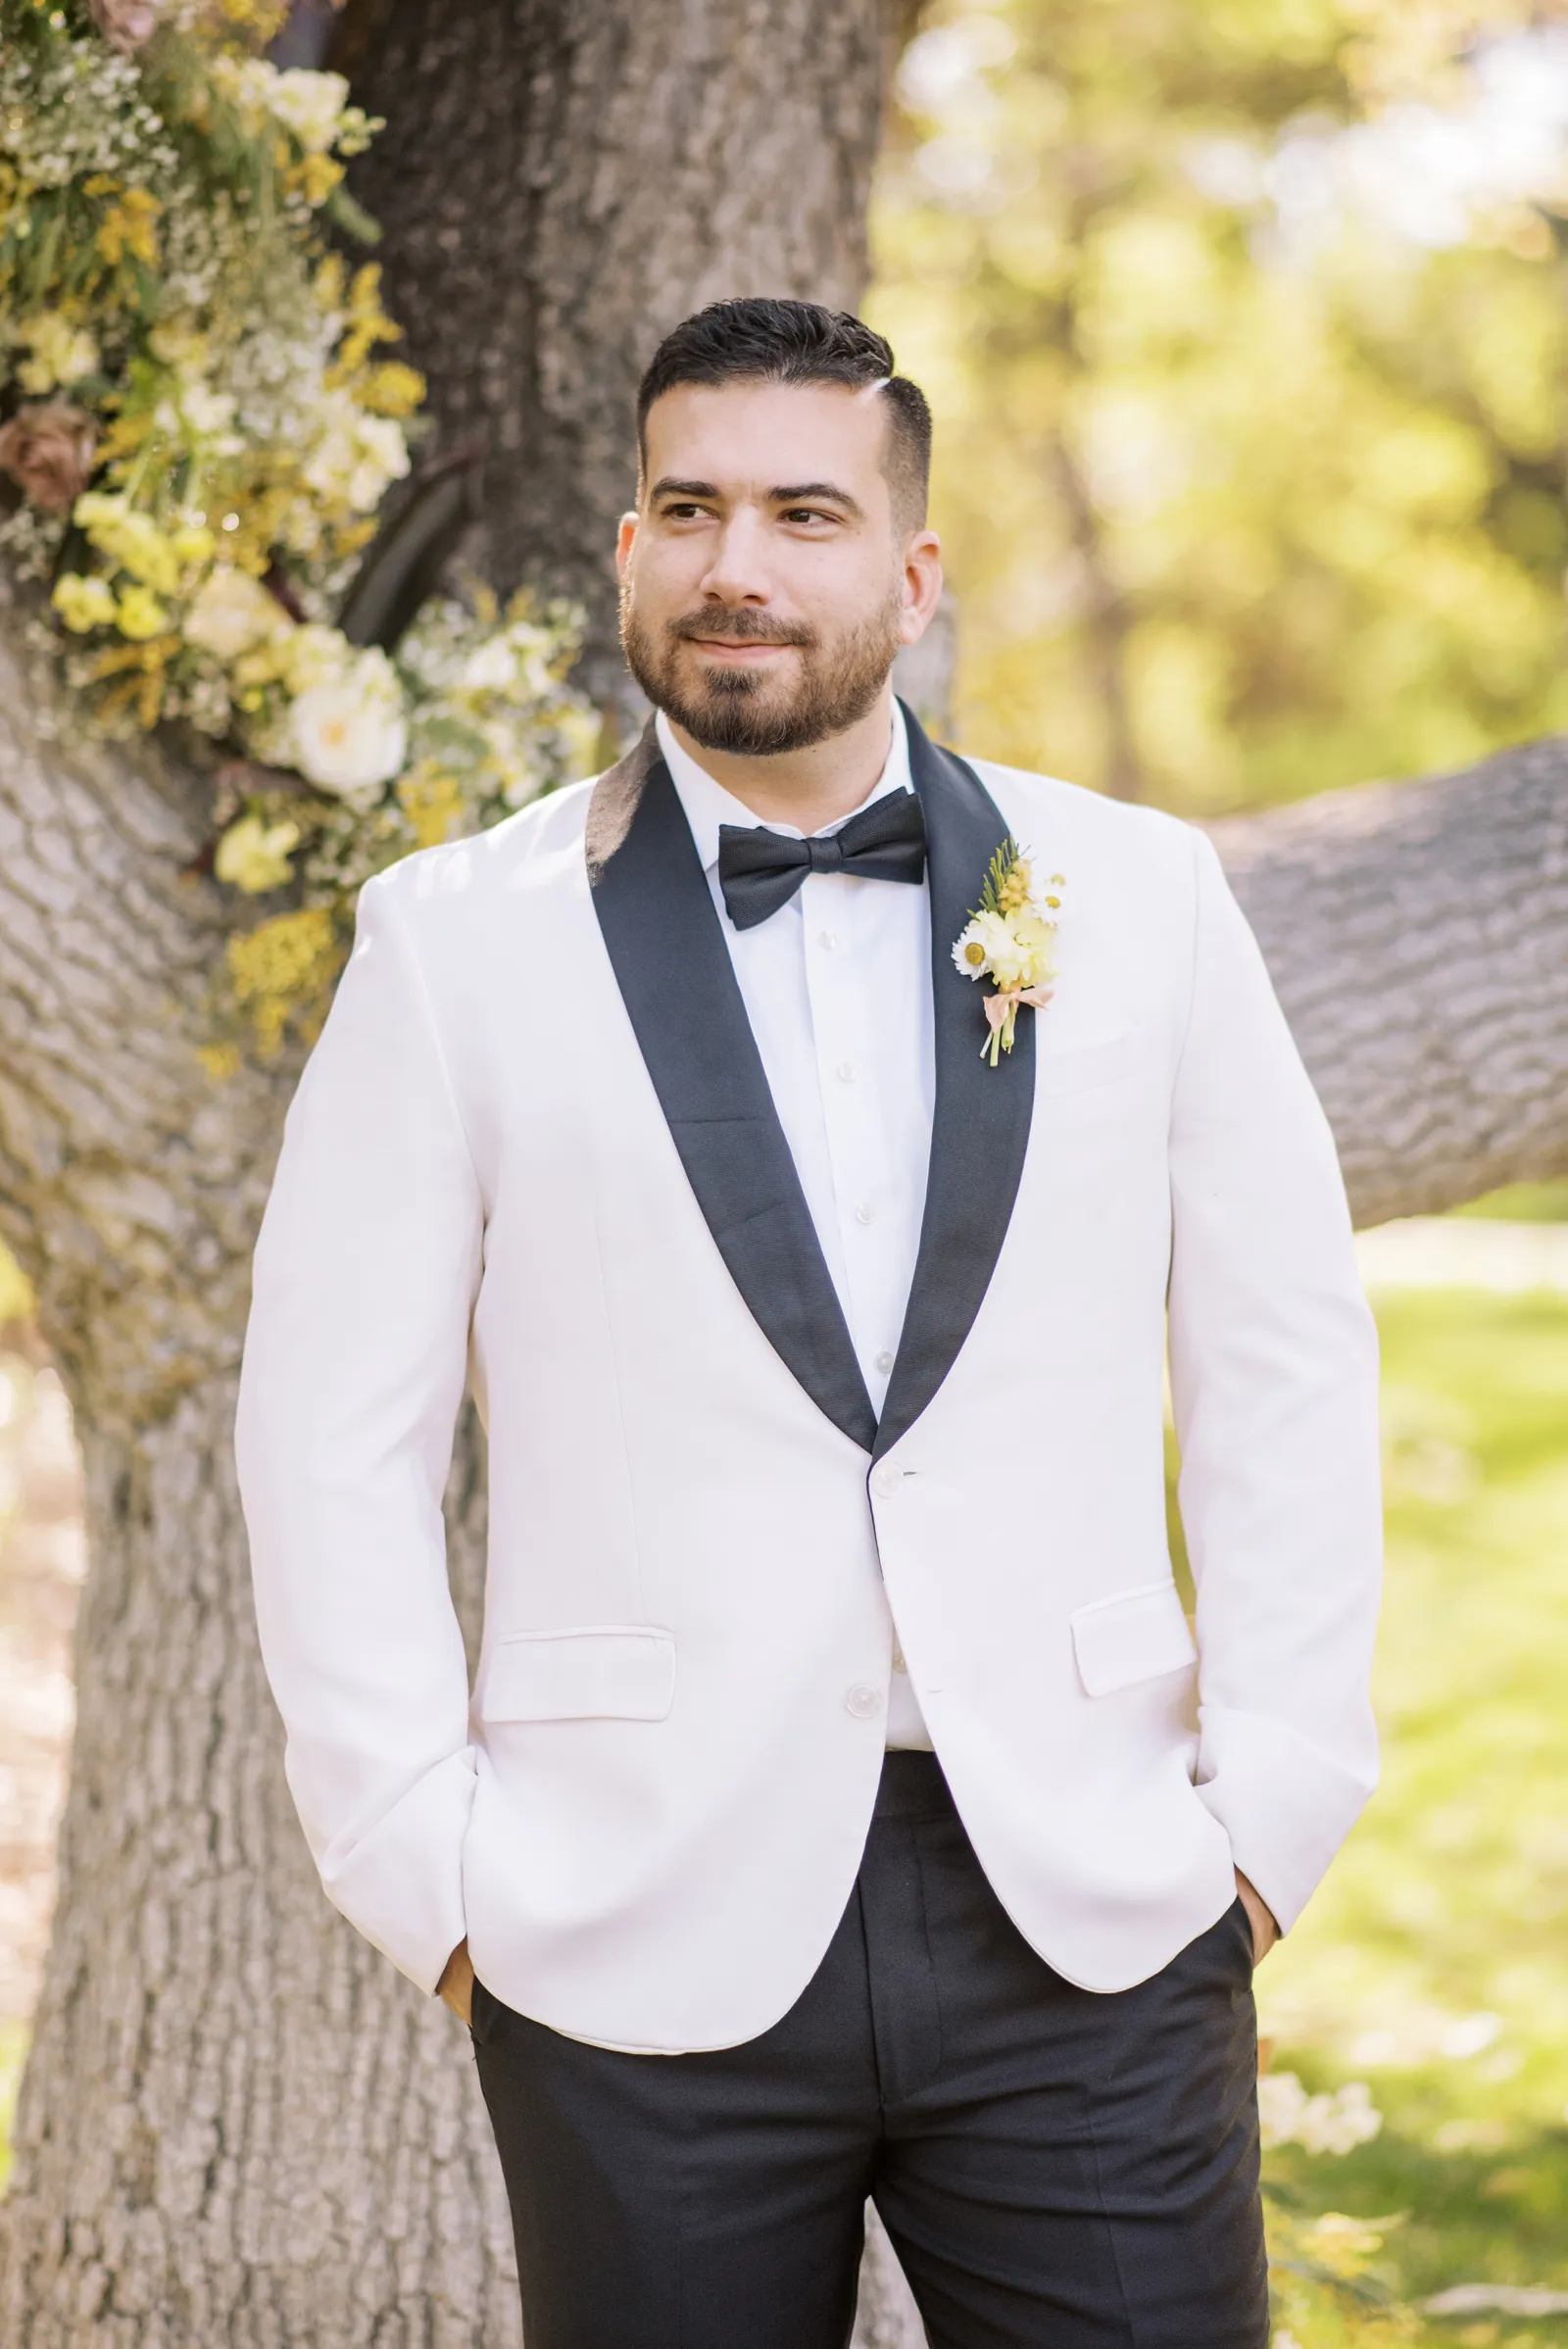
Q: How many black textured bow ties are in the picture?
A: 1